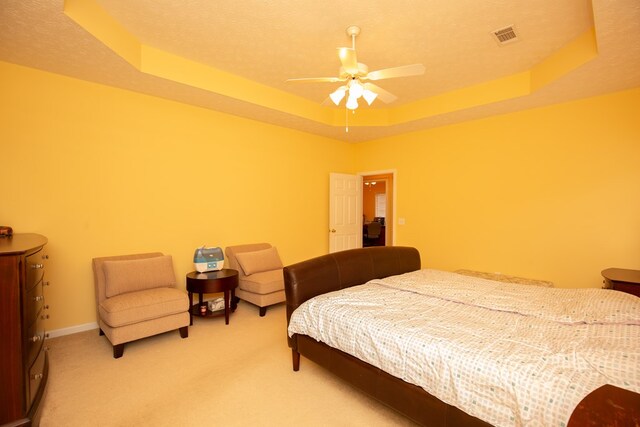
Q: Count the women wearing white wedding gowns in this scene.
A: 0